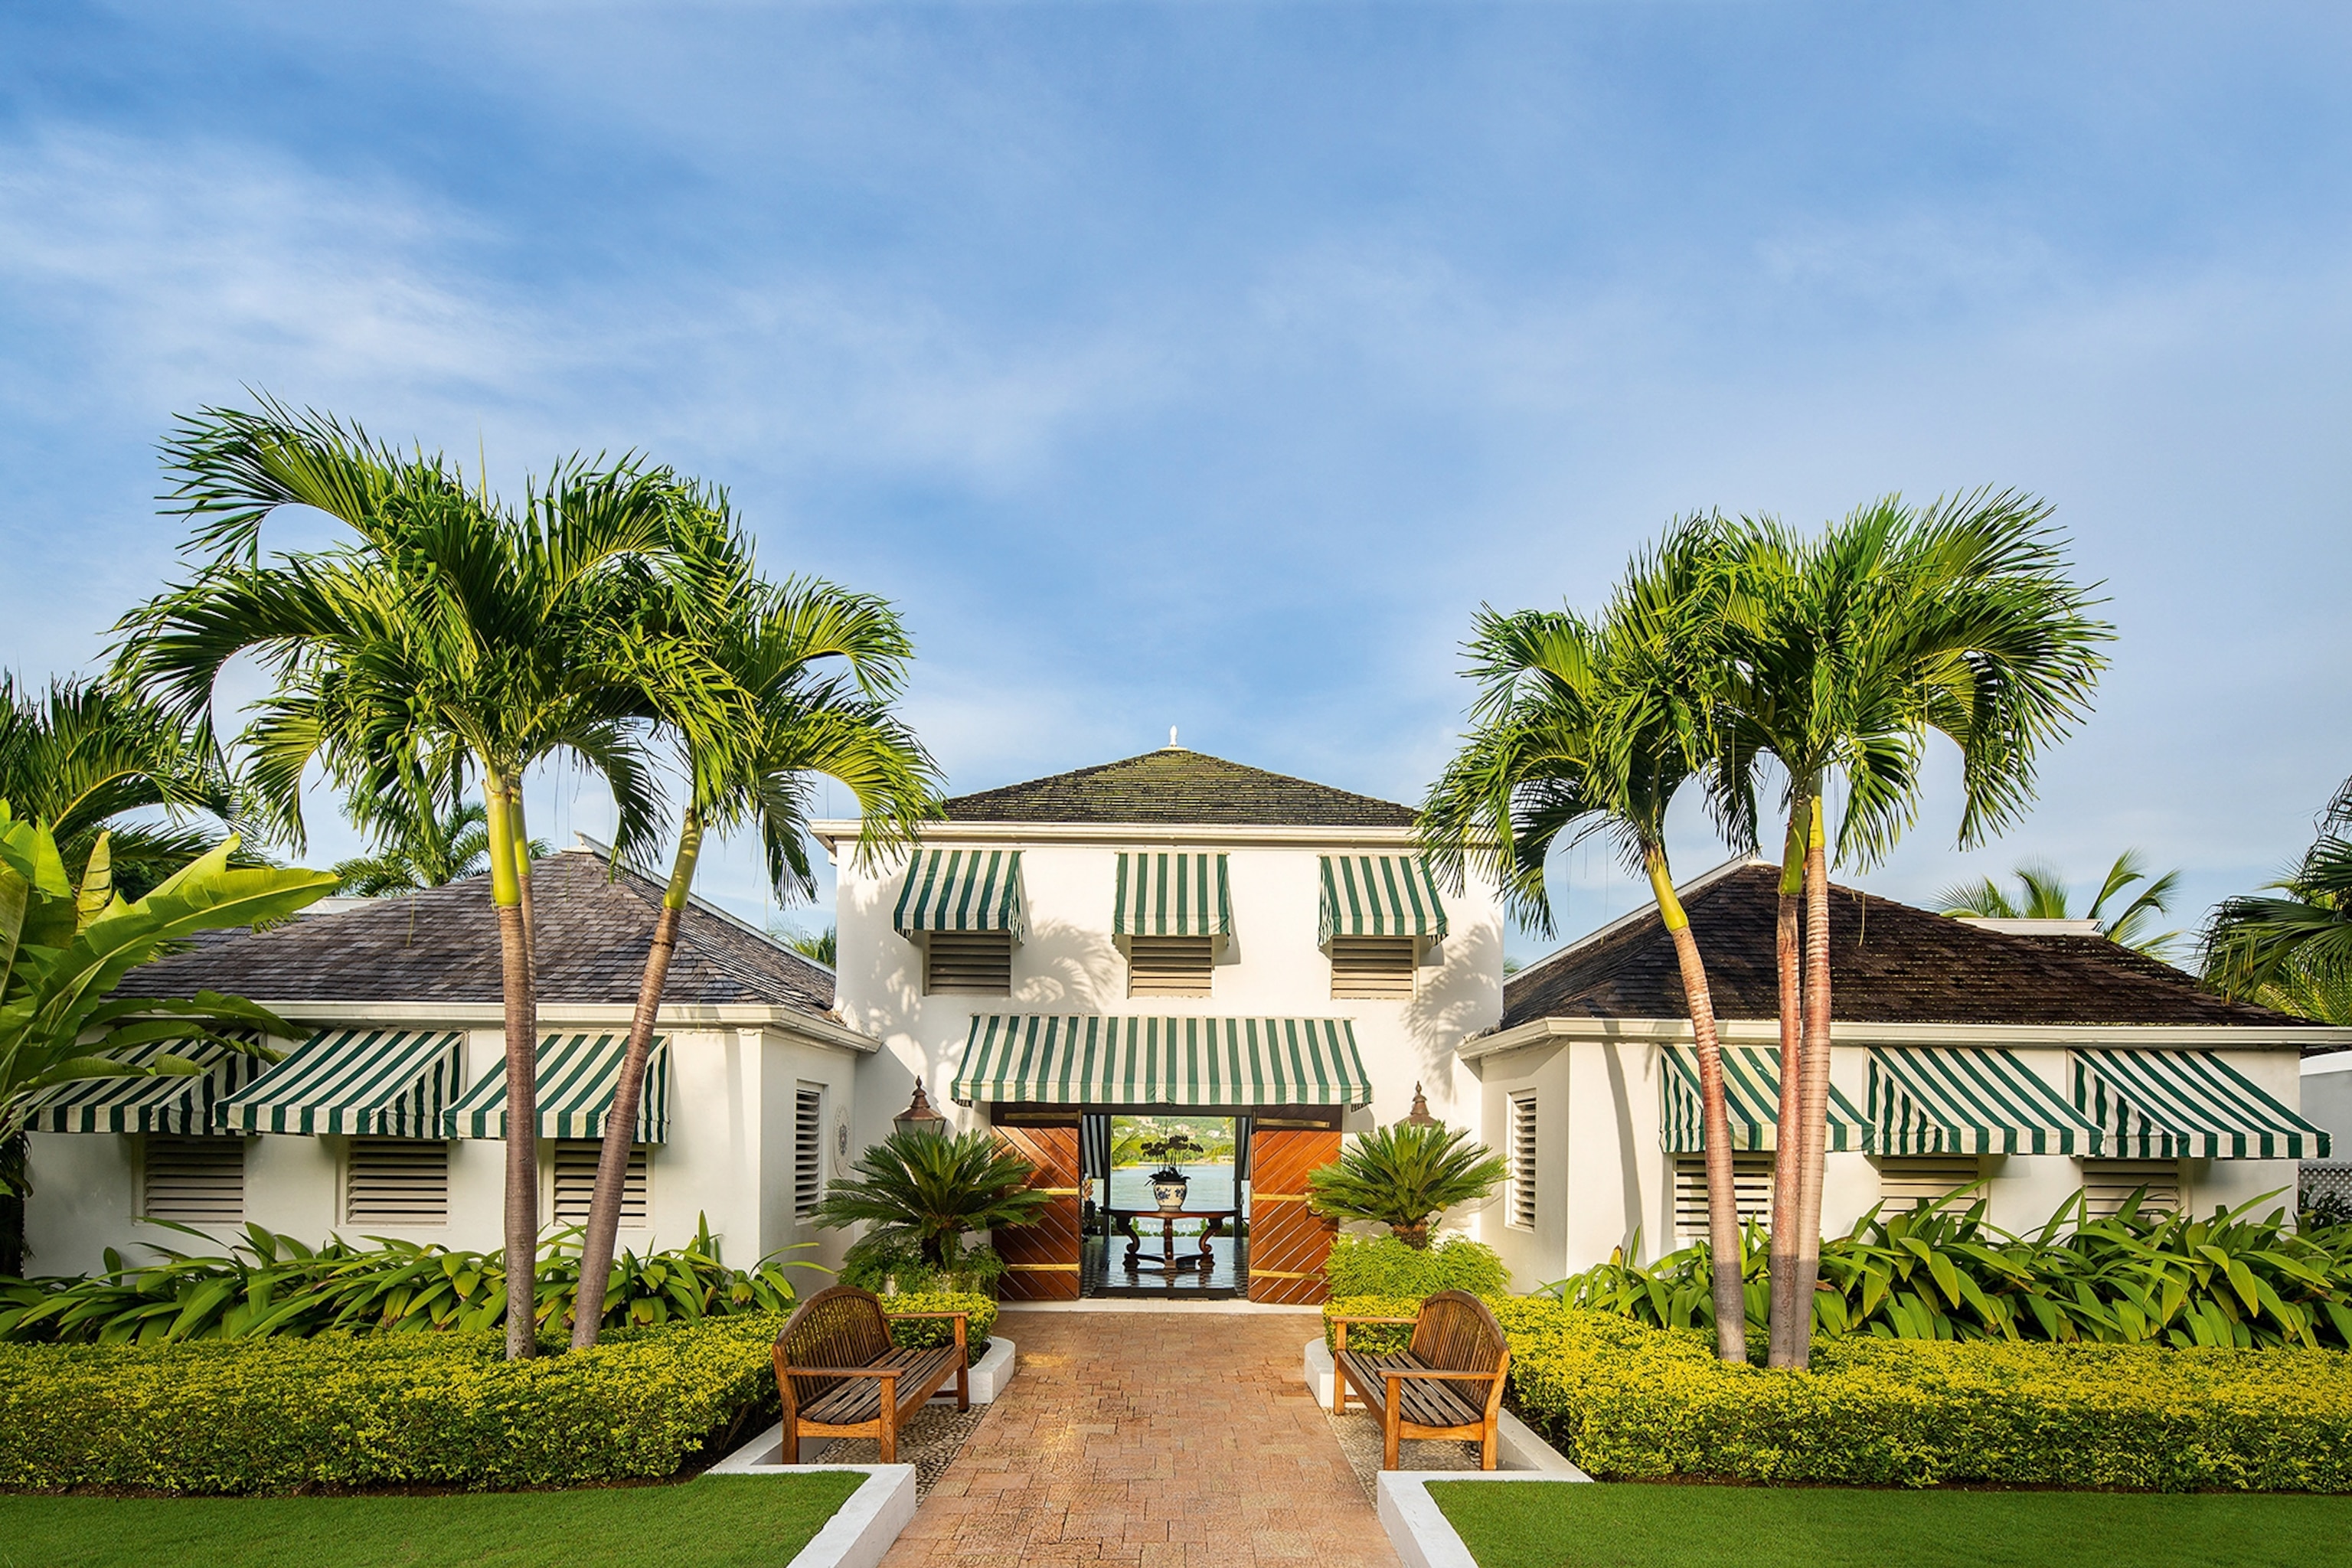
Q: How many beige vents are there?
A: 11